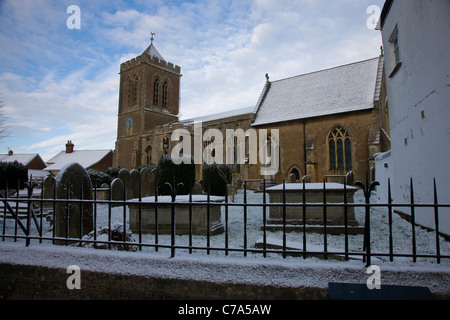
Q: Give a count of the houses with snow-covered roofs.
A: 2